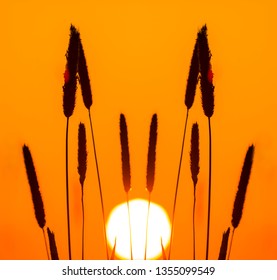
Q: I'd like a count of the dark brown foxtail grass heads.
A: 12